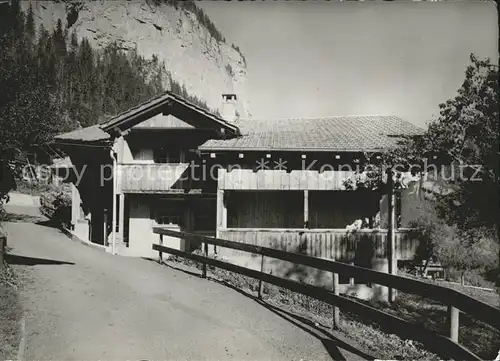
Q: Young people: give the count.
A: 0